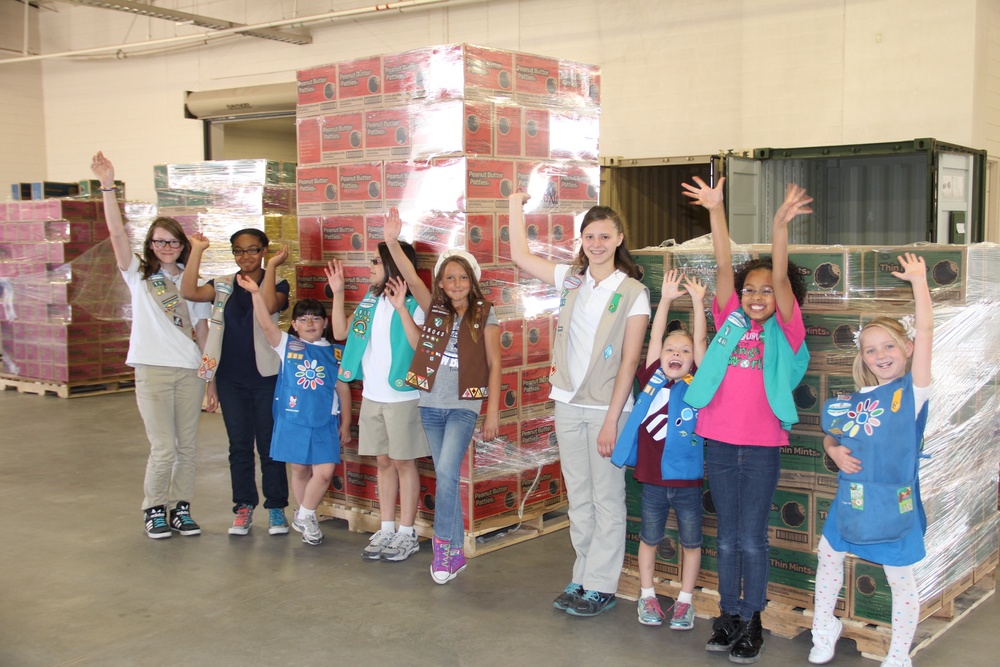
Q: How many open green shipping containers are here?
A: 1